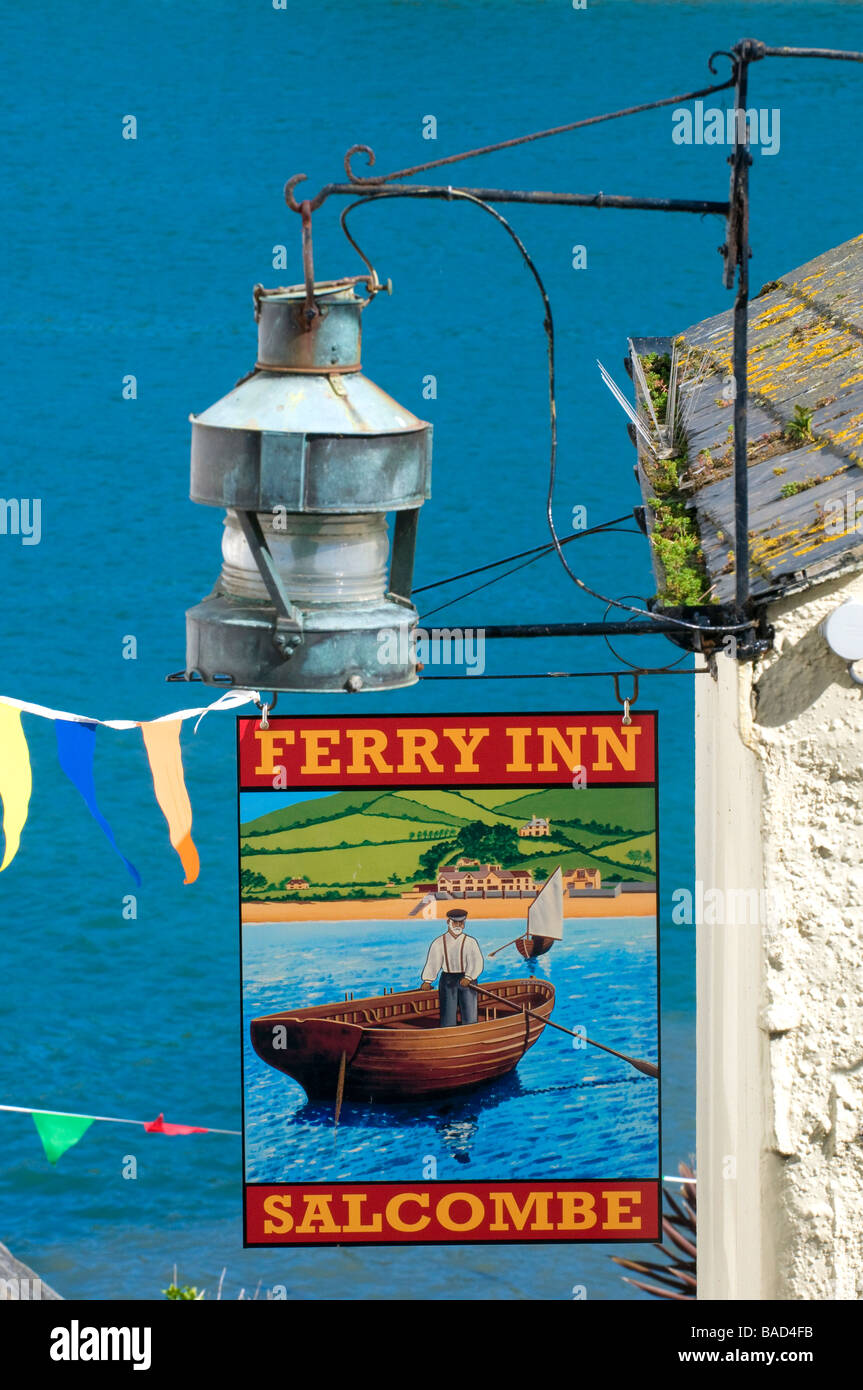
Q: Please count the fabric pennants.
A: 5